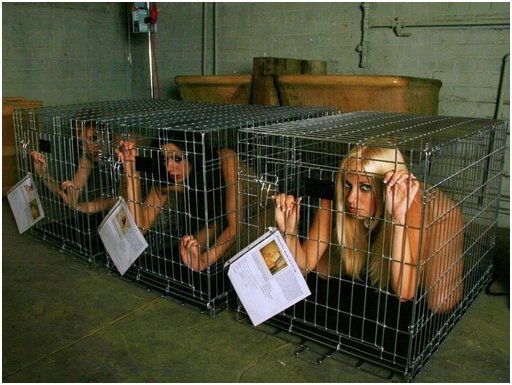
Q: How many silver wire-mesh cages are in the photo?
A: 3